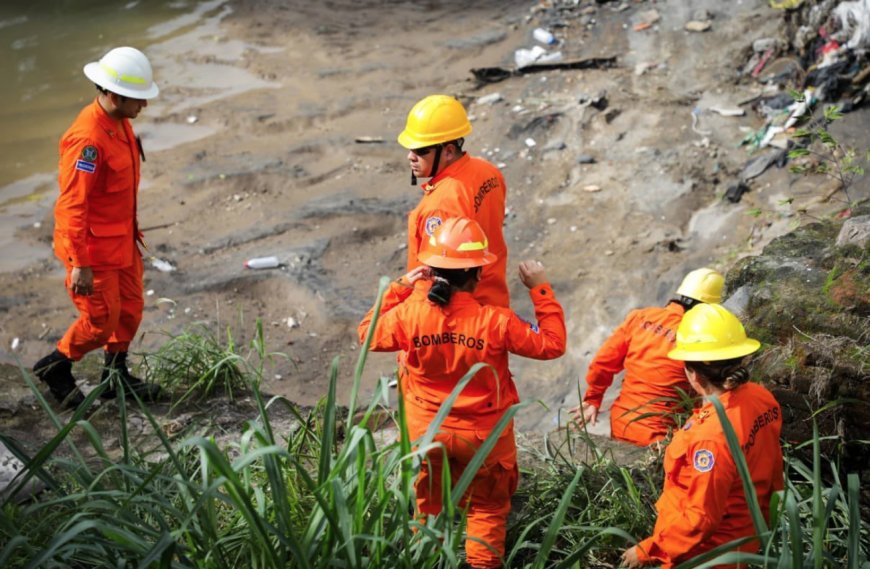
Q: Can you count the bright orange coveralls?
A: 5